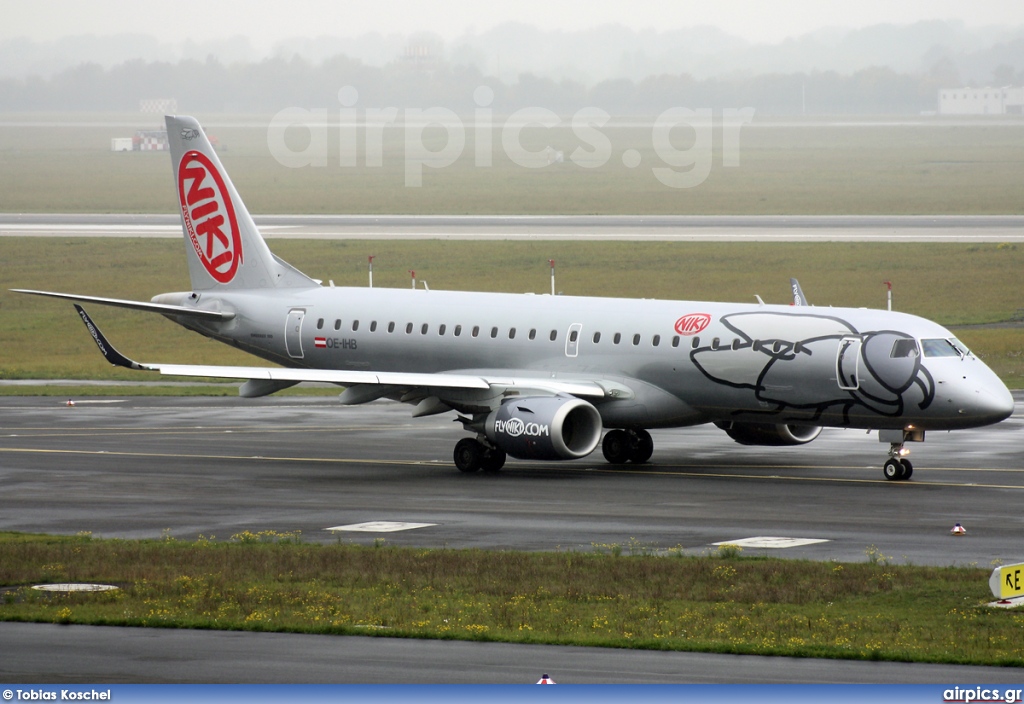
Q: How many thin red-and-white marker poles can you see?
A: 4